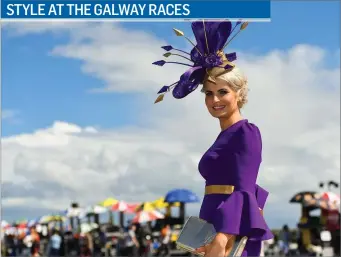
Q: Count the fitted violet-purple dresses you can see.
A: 1